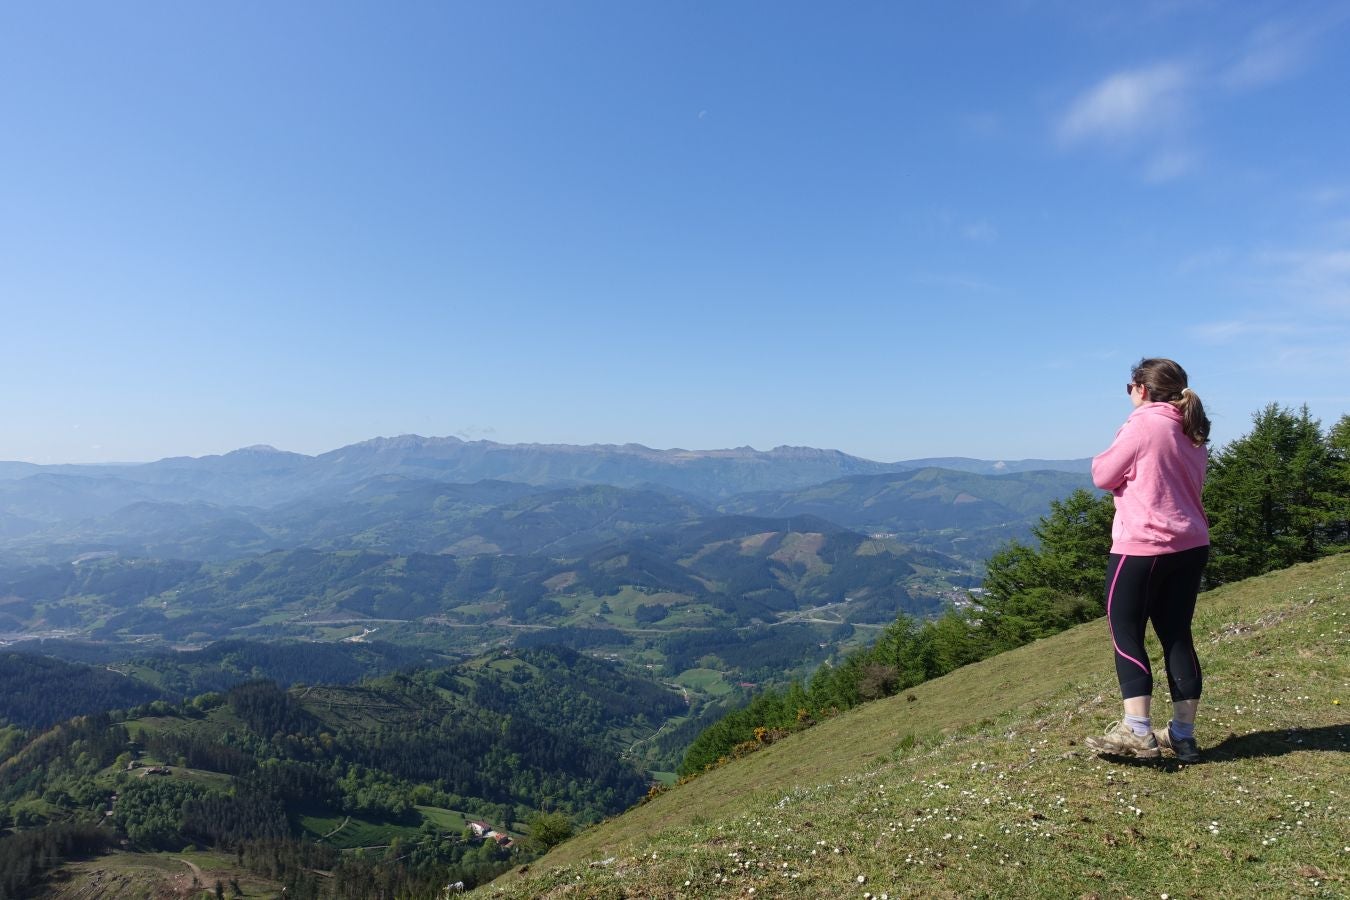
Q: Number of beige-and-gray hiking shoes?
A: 2